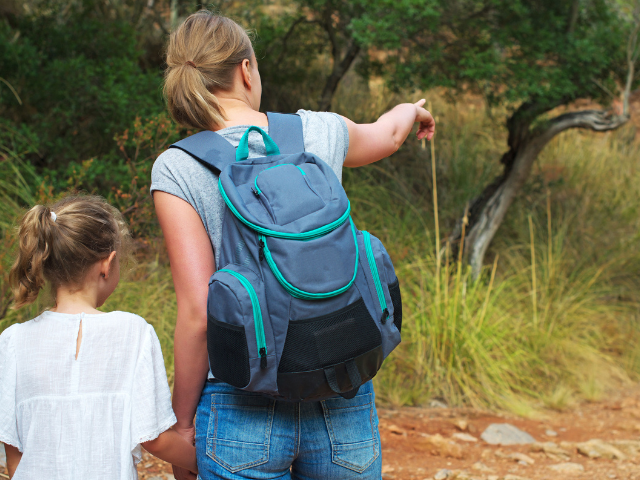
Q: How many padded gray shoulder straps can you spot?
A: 2